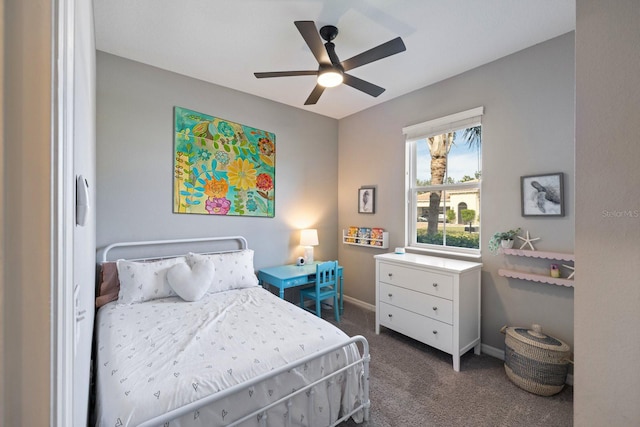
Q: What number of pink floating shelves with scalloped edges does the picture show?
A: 2